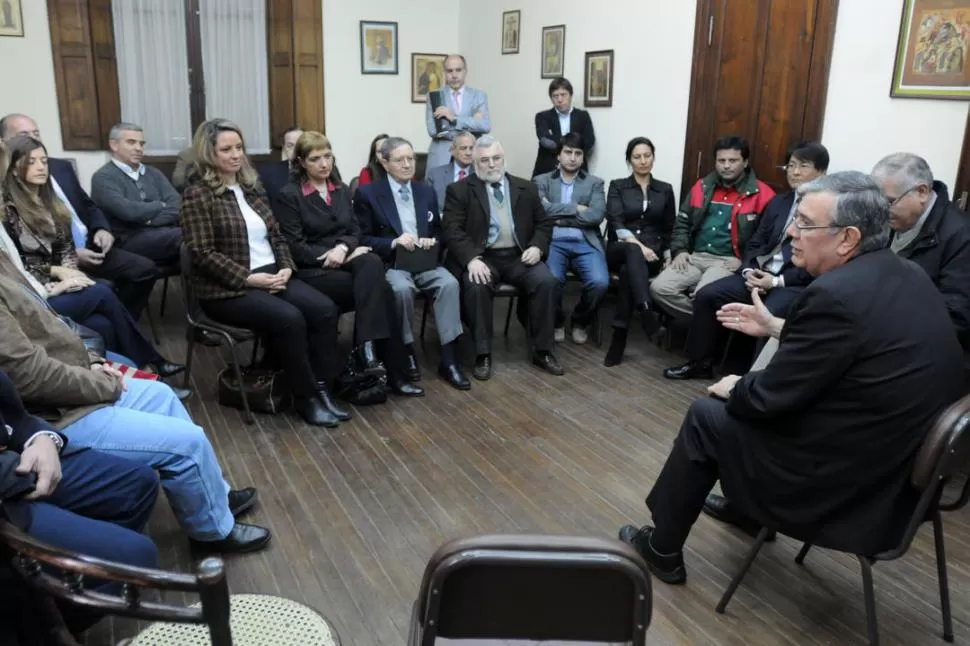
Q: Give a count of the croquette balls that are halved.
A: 0